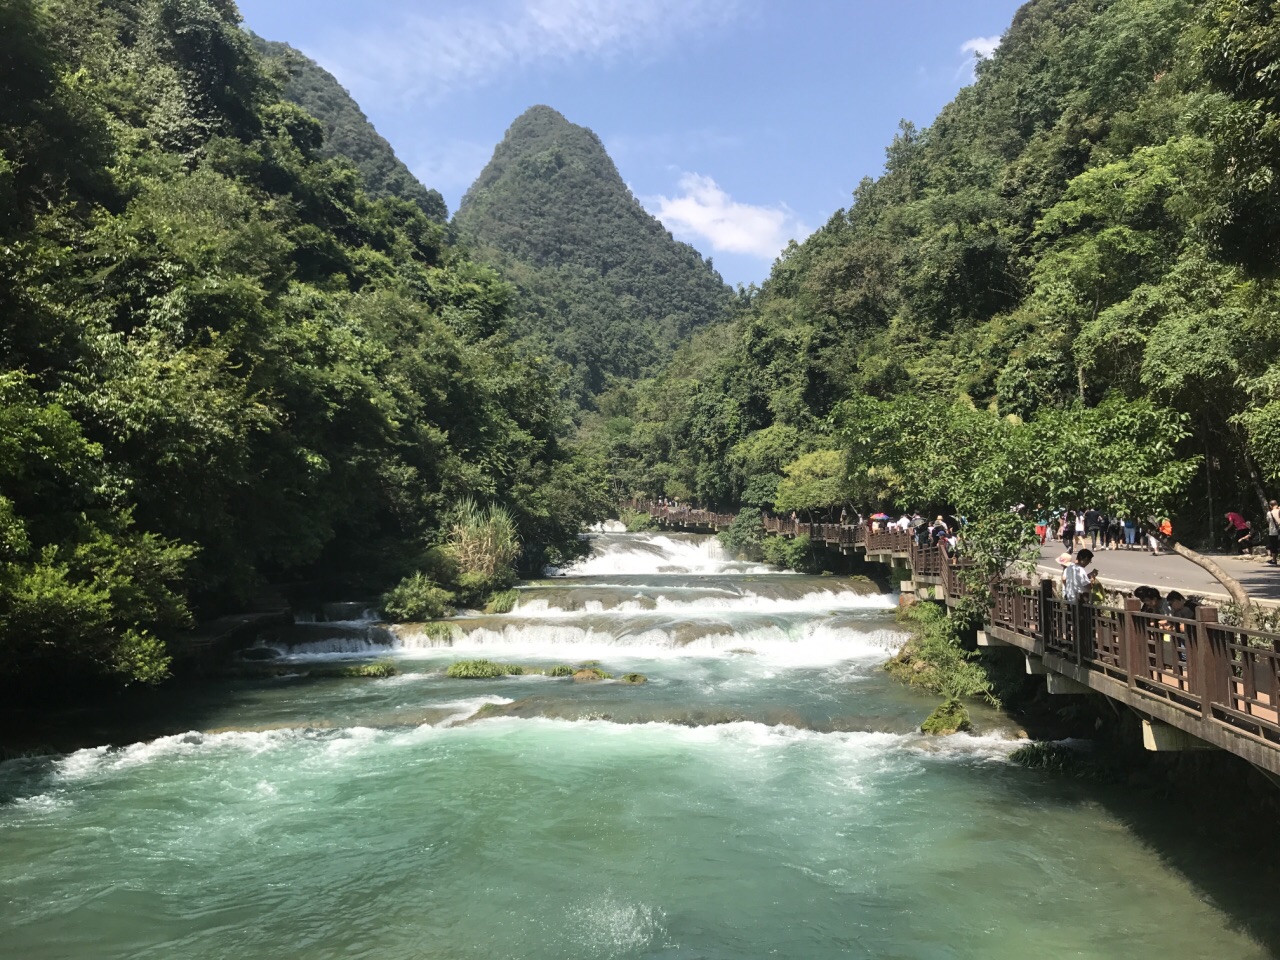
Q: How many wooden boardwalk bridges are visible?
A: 1